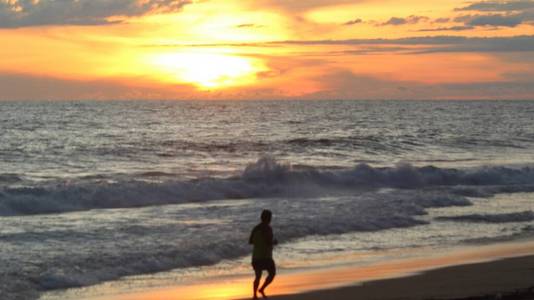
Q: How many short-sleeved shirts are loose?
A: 1